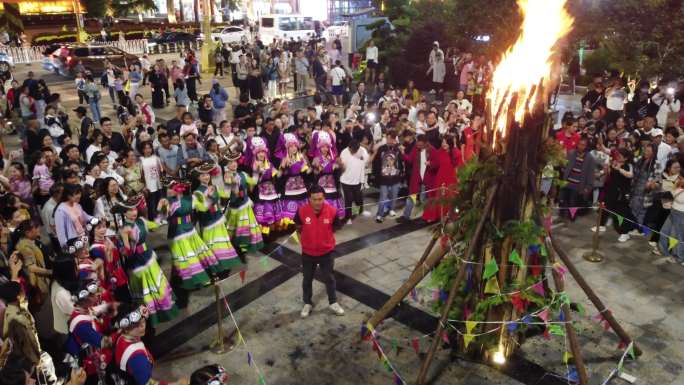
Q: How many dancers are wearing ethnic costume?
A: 12